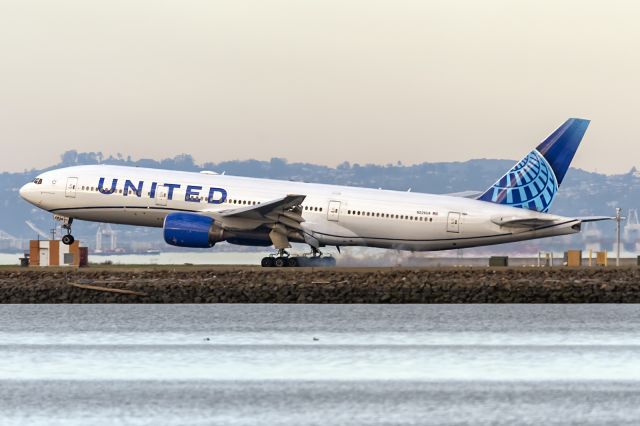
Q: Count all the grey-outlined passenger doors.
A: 4